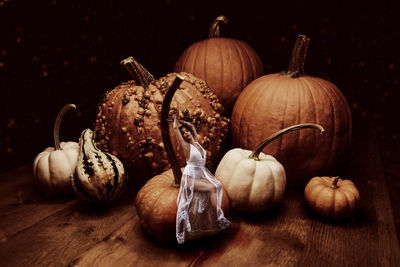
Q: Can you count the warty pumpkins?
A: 1